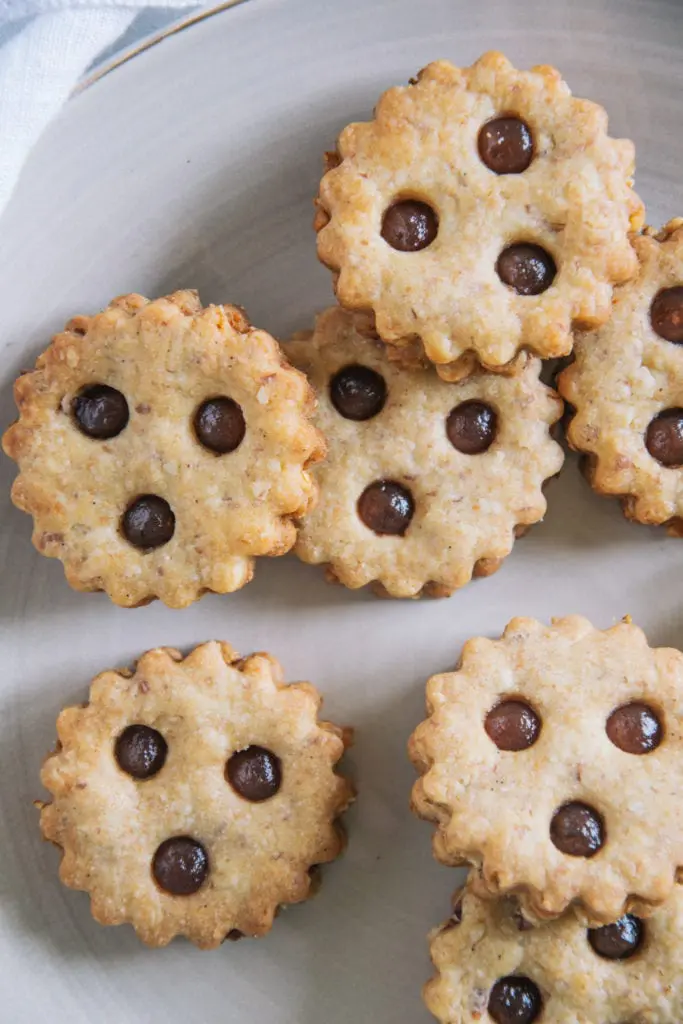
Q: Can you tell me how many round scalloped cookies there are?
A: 7